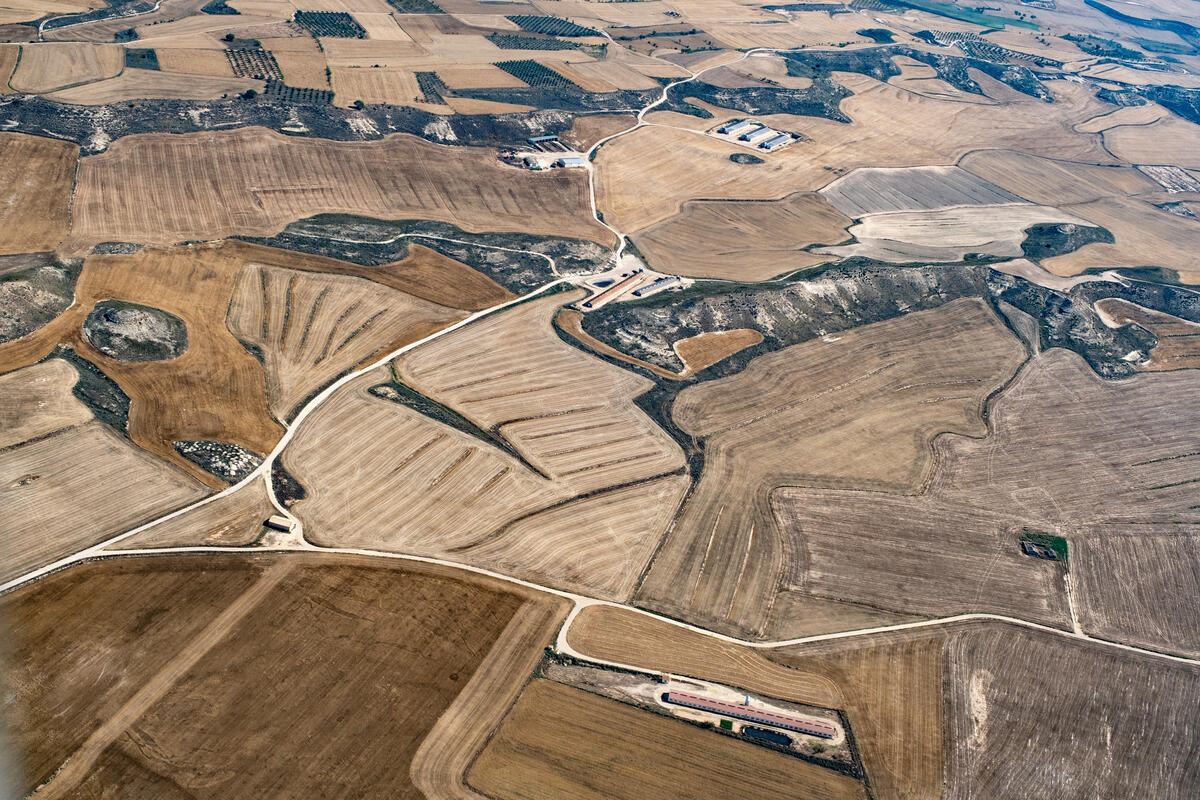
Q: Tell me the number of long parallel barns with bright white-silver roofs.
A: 3